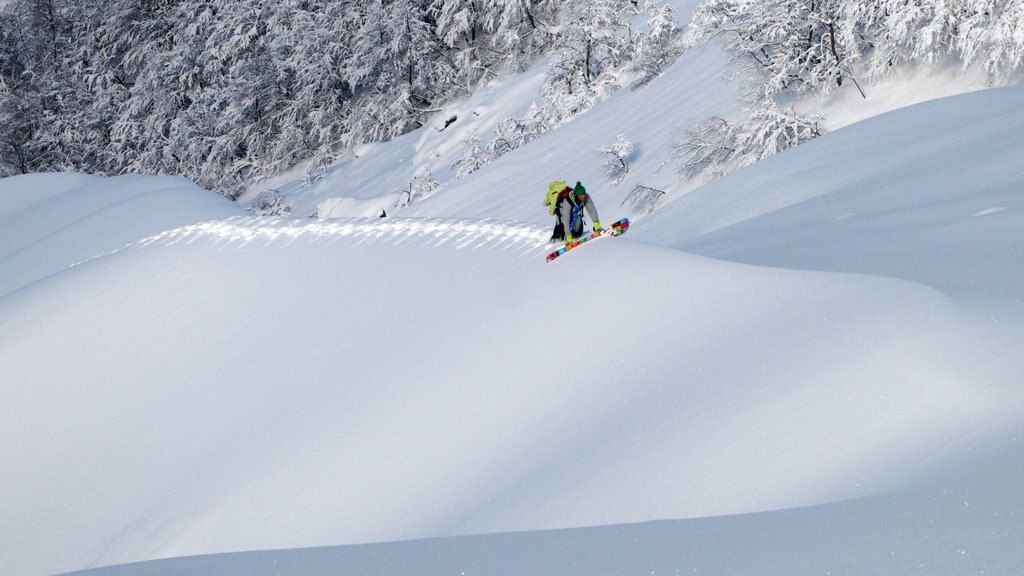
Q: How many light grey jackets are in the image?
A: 1